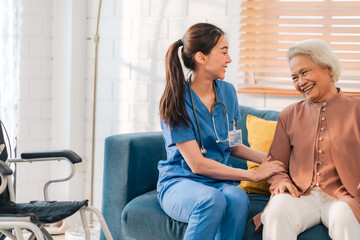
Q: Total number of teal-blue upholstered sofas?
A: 1